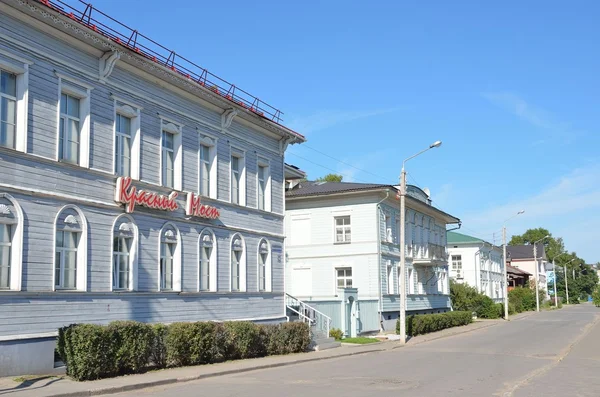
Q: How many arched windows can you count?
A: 7